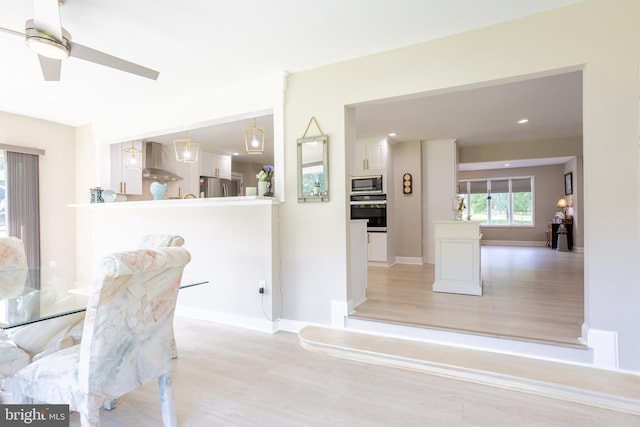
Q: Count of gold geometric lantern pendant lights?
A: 3